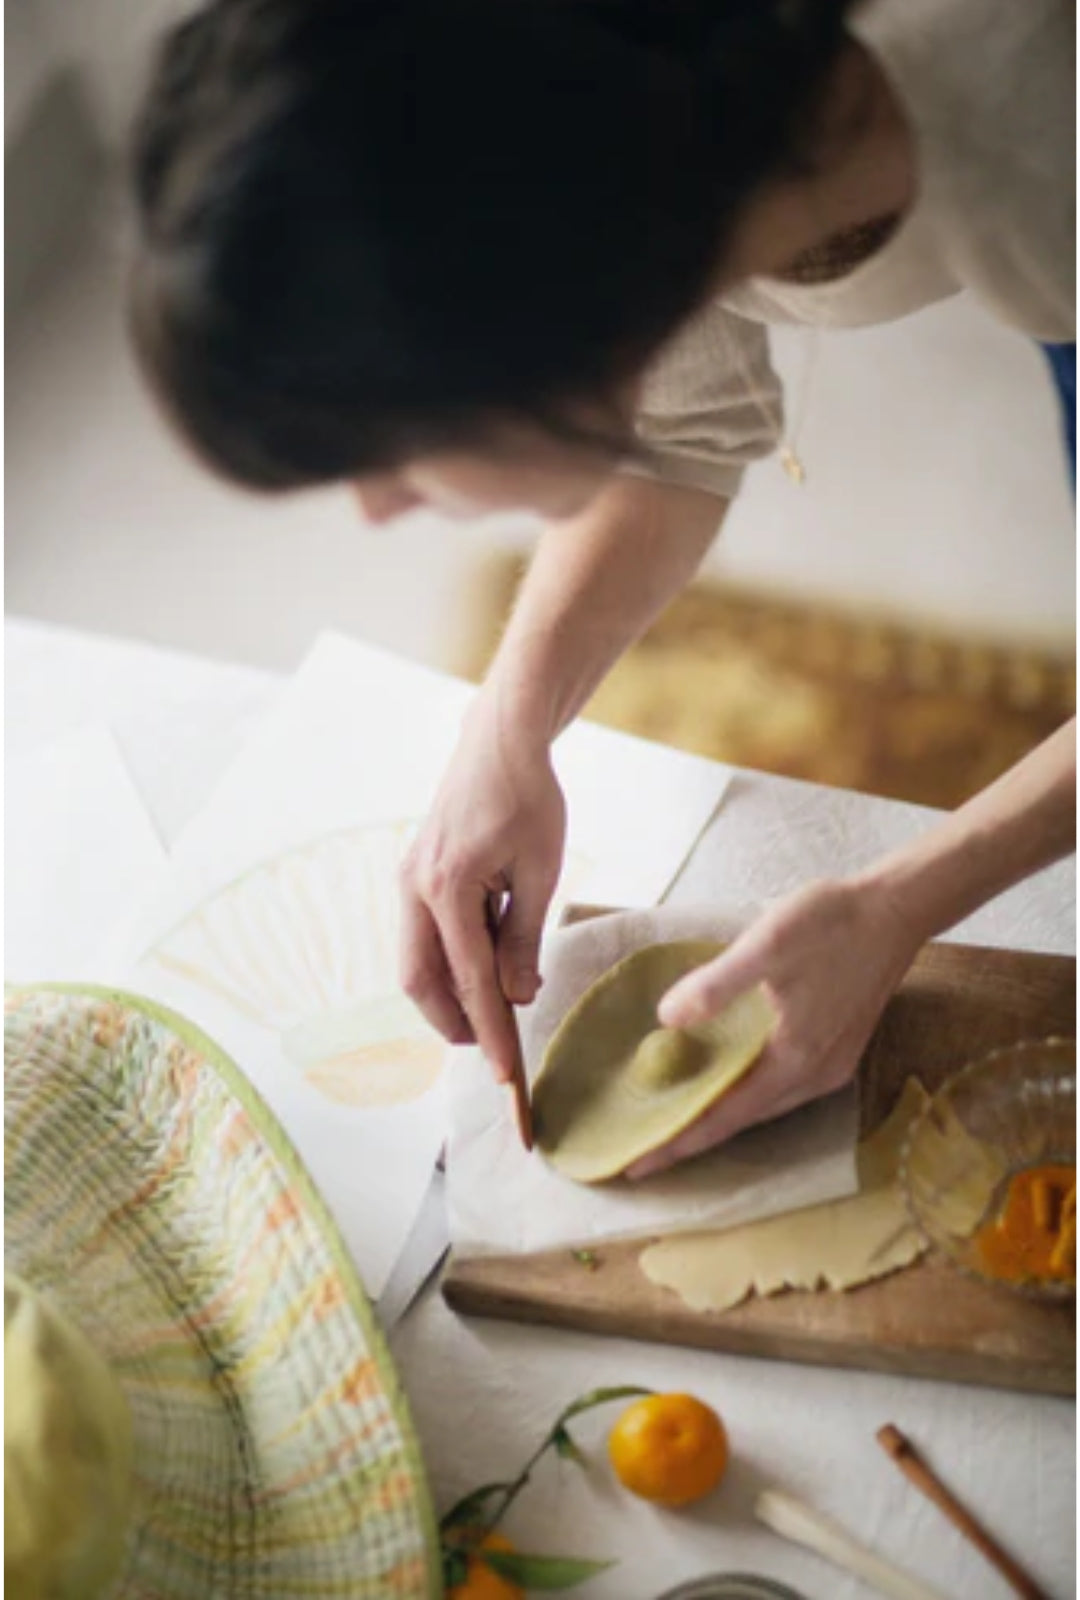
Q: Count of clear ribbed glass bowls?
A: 1